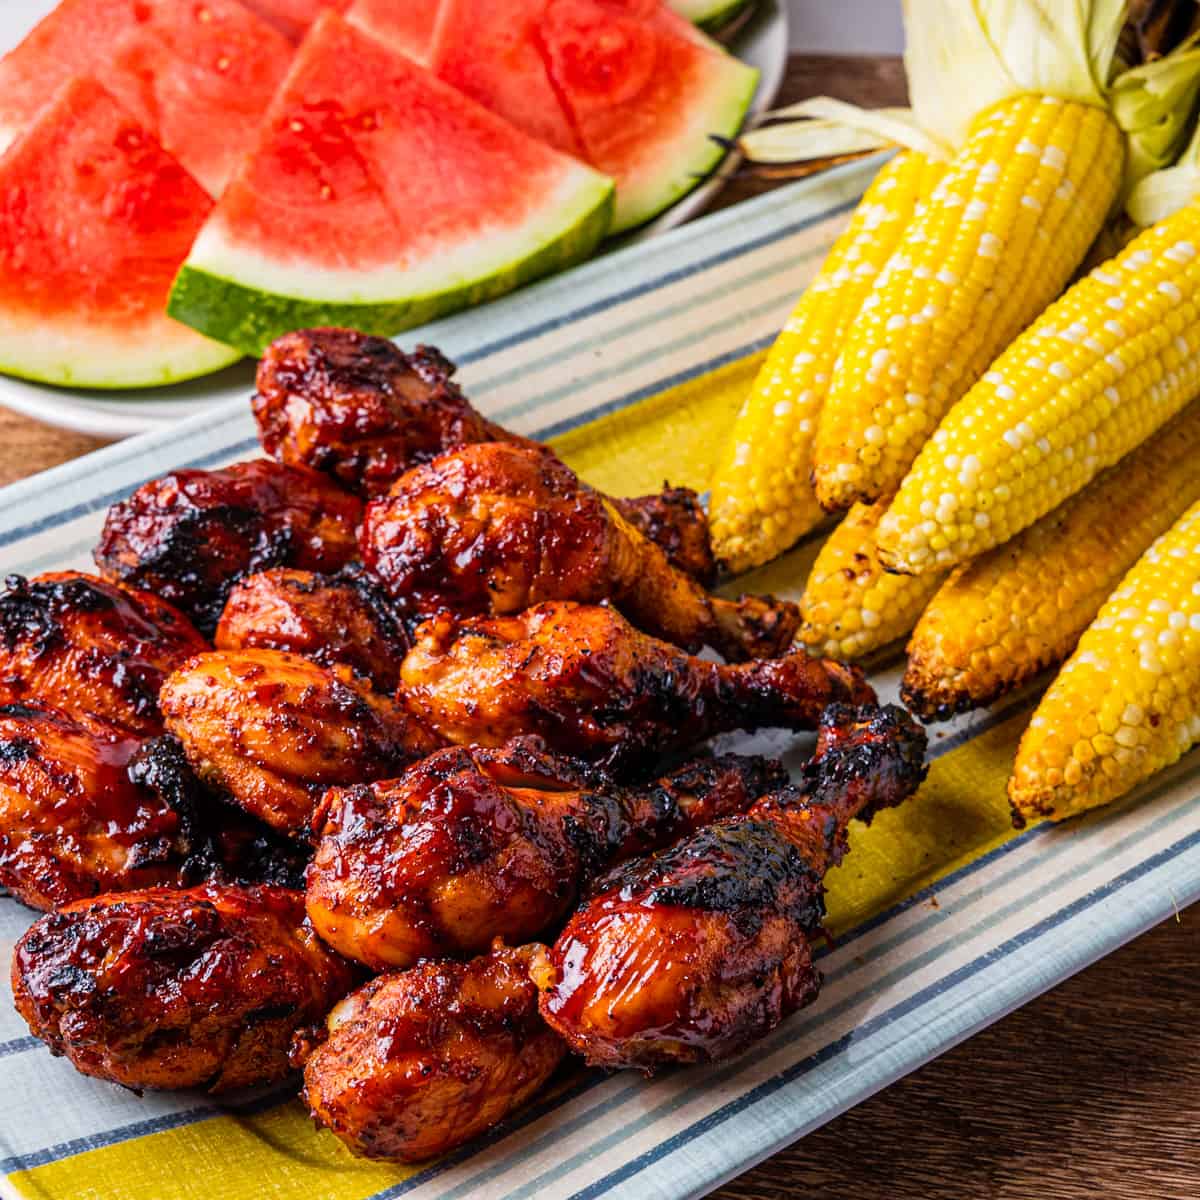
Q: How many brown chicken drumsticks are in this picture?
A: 12